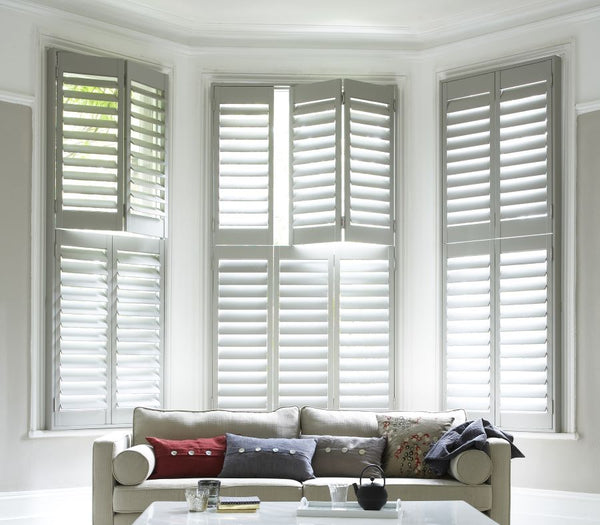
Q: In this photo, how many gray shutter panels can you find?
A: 14